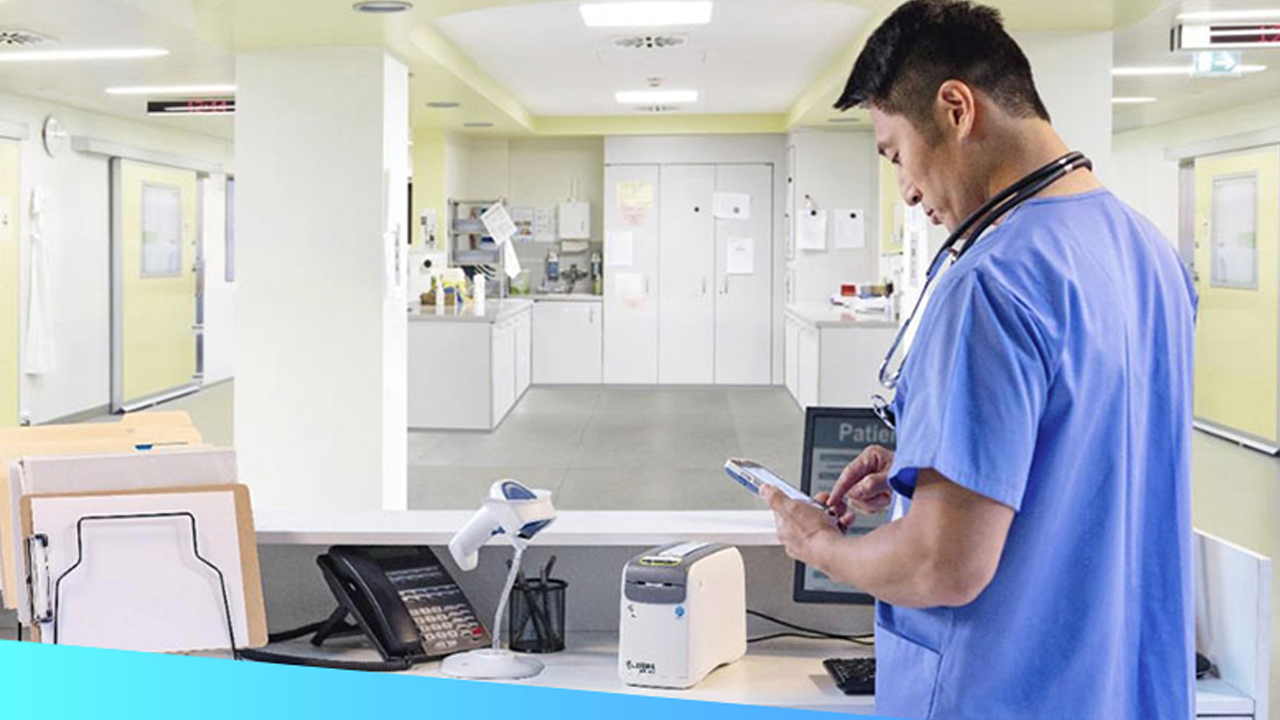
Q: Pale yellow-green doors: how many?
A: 3